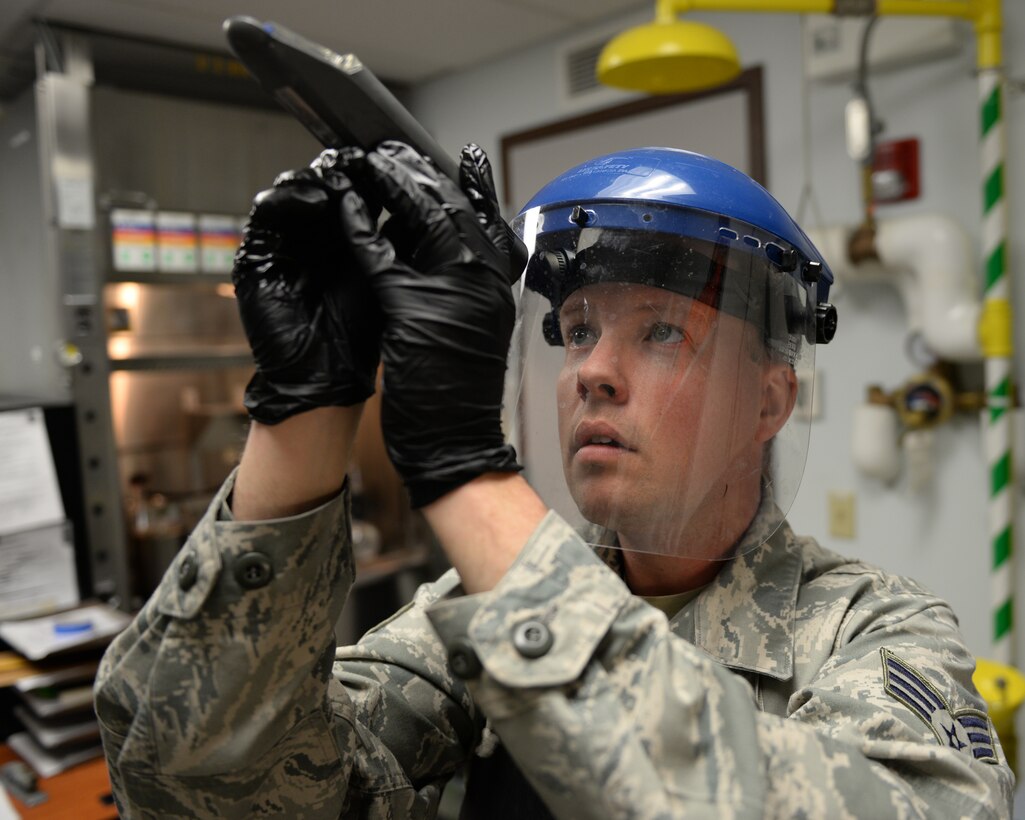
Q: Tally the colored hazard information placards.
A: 3